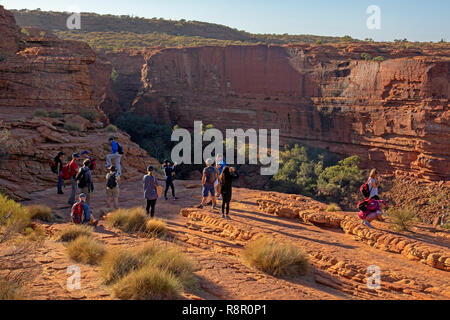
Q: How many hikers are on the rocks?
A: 14